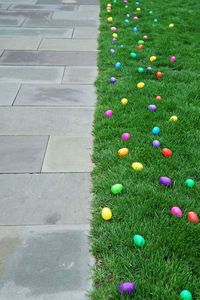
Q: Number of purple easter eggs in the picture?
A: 9